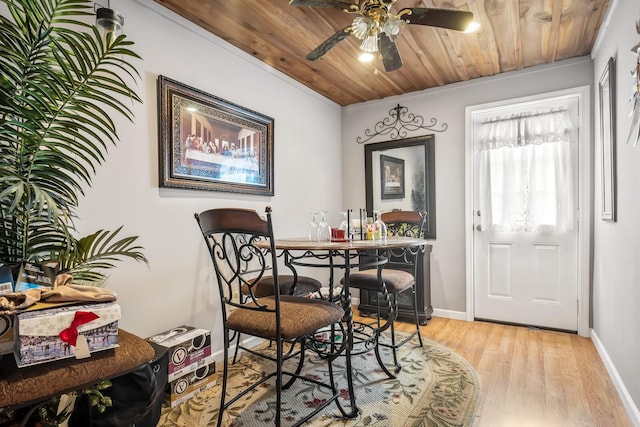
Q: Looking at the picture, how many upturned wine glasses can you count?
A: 4